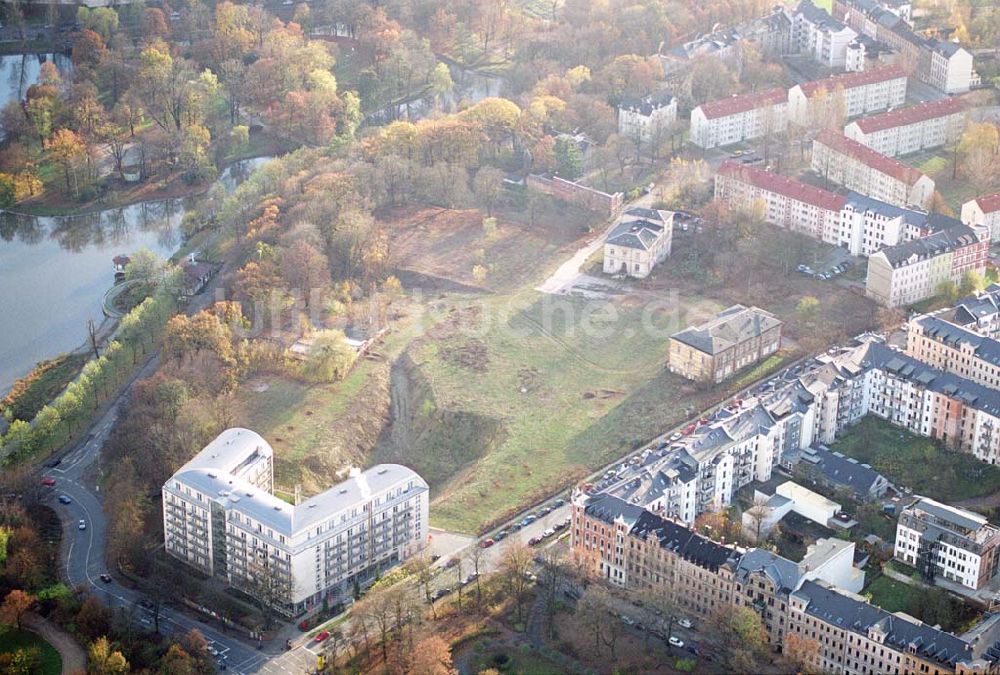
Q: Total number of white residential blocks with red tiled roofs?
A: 6